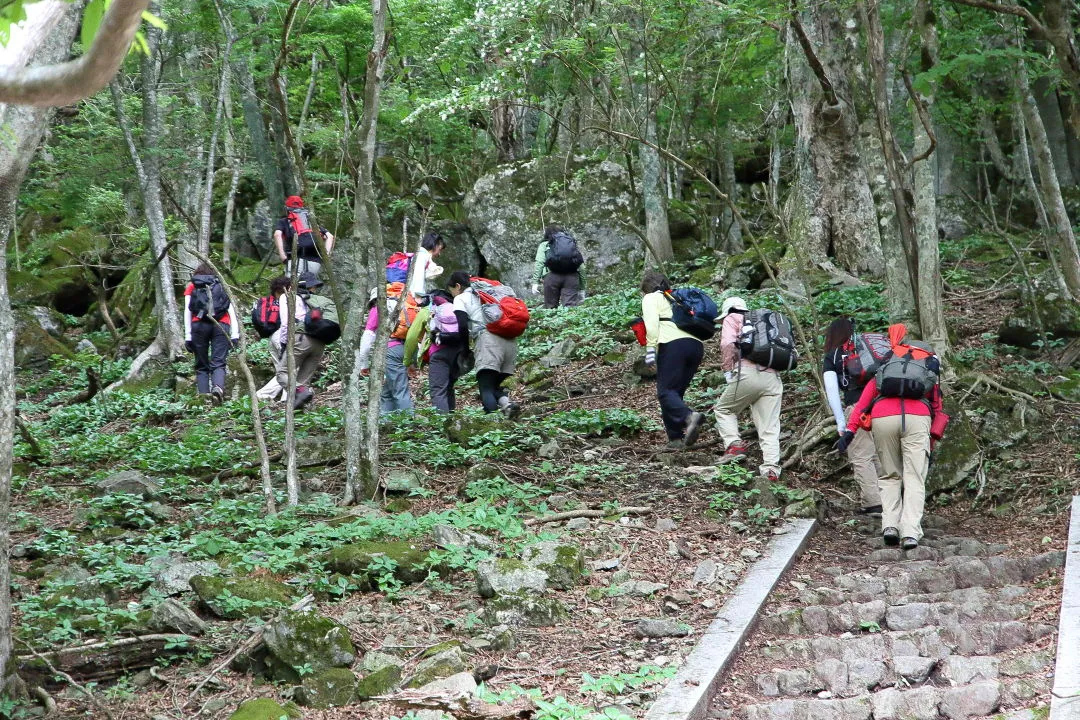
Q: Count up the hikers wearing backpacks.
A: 13